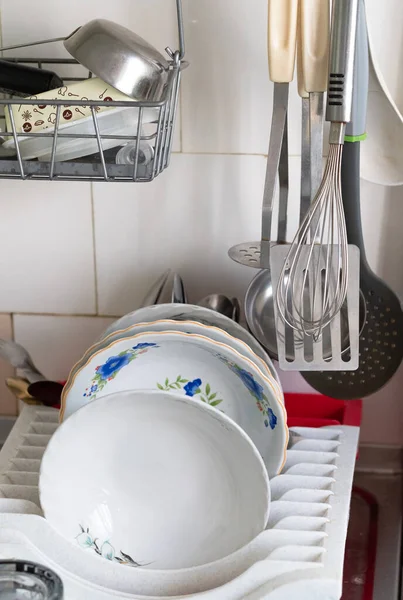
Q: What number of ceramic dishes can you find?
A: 4